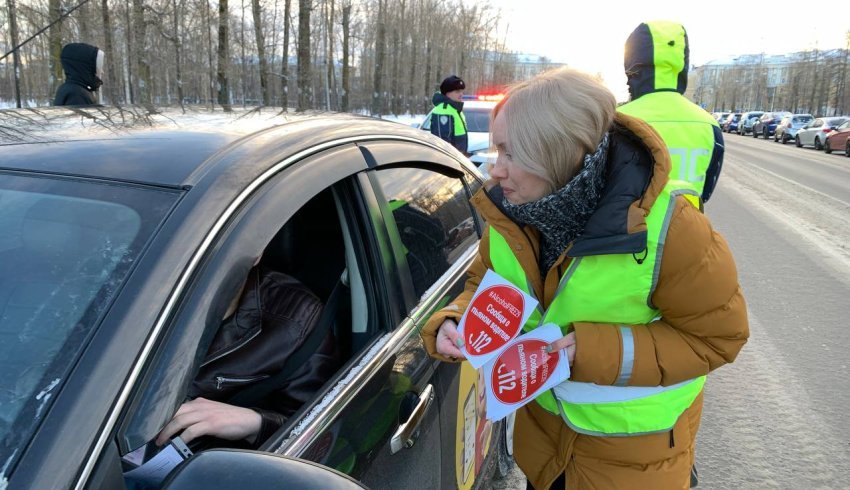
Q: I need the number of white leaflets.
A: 2